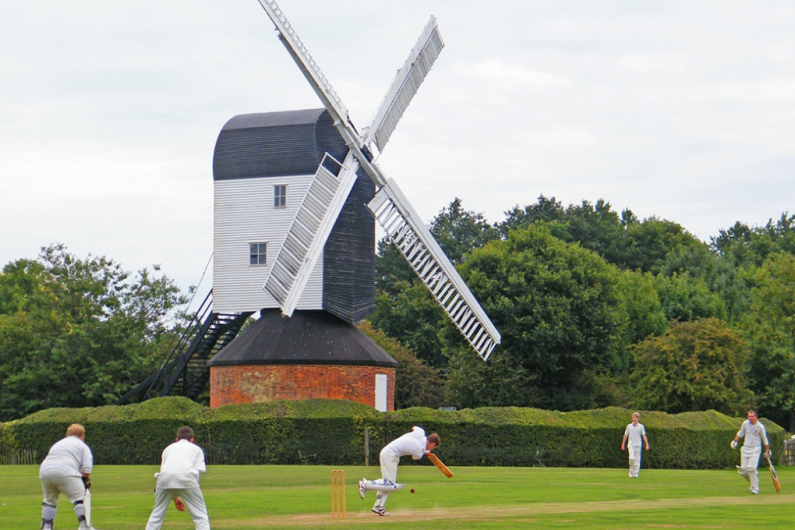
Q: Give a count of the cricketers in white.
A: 5